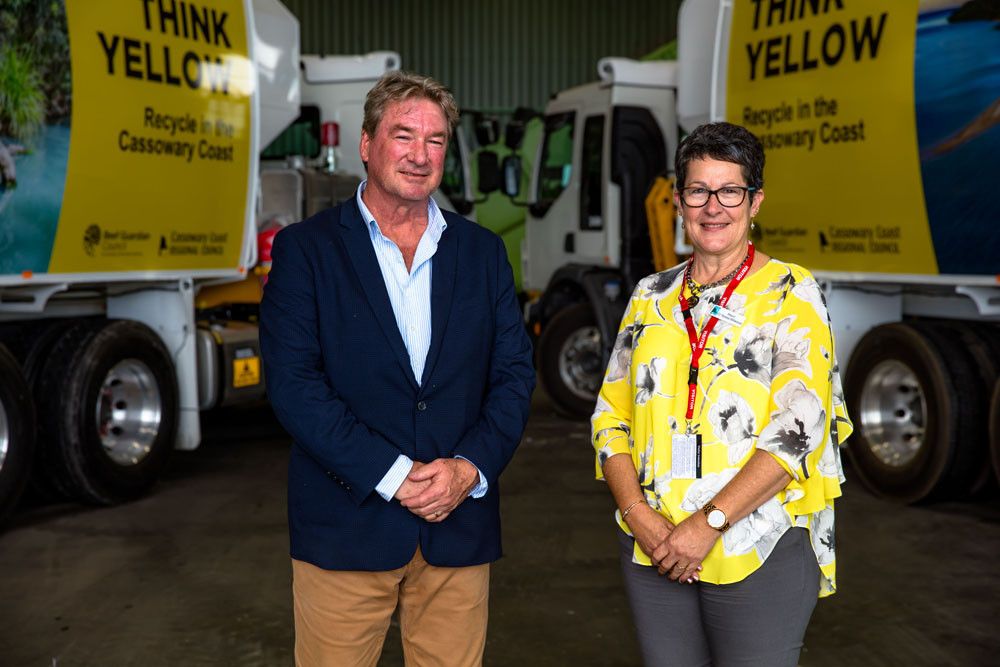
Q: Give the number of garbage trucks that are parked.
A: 2